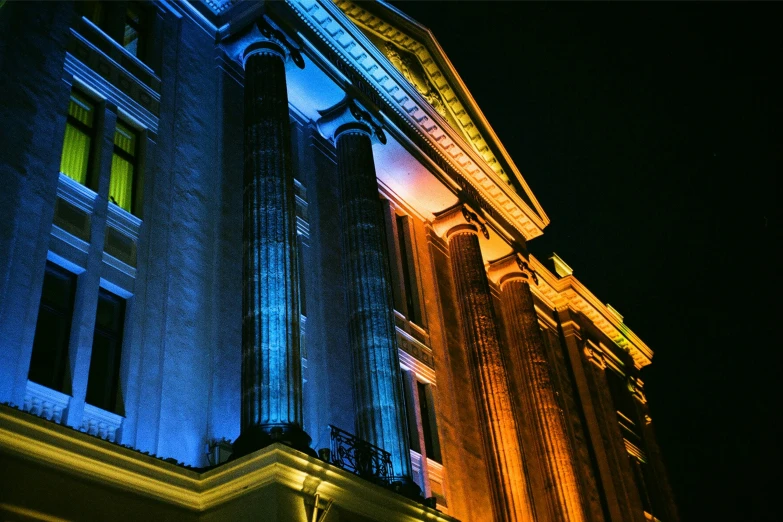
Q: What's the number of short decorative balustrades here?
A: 2